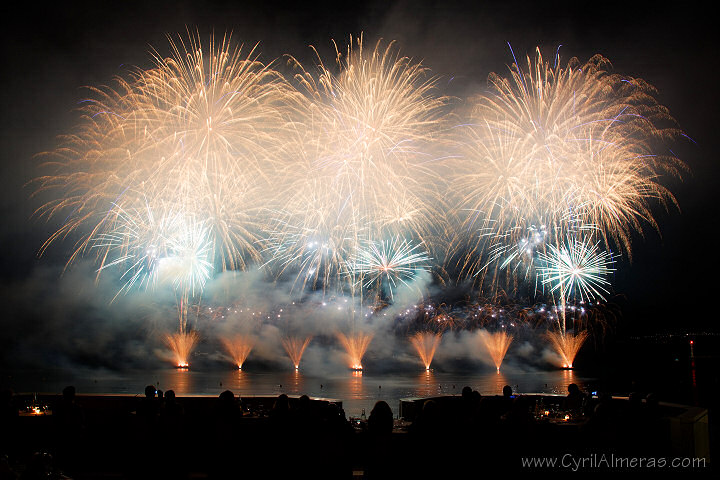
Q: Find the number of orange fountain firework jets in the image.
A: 7